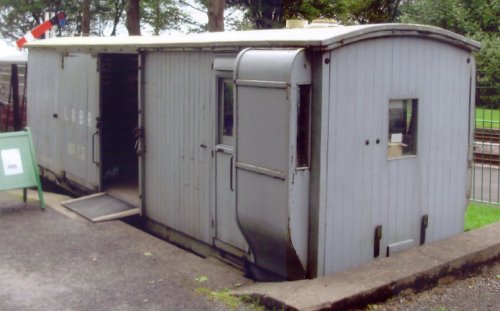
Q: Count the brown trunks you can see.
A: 3